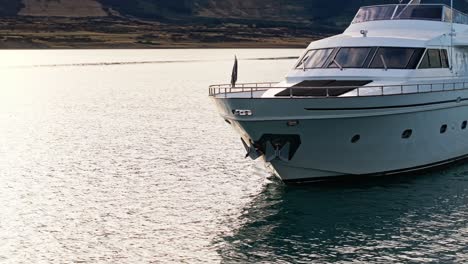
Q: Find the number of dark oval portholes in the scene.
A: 4